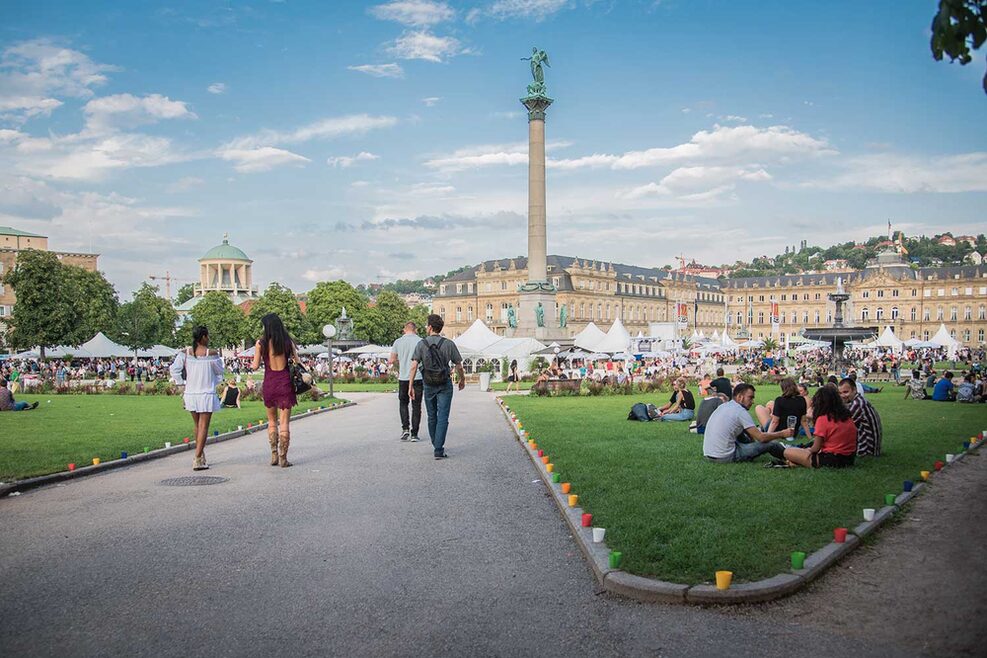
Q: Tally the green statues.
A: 4